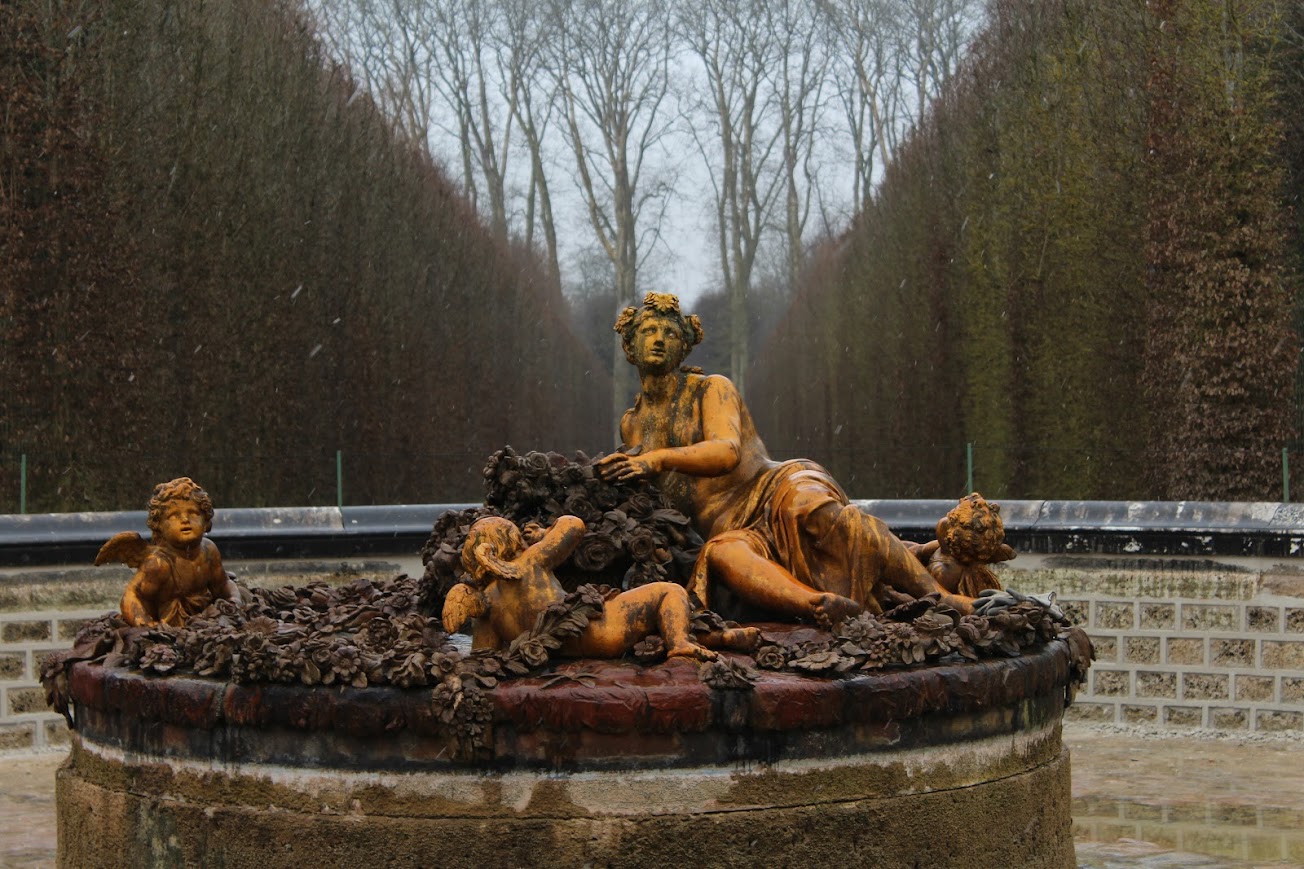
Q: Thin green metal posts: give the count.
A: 4